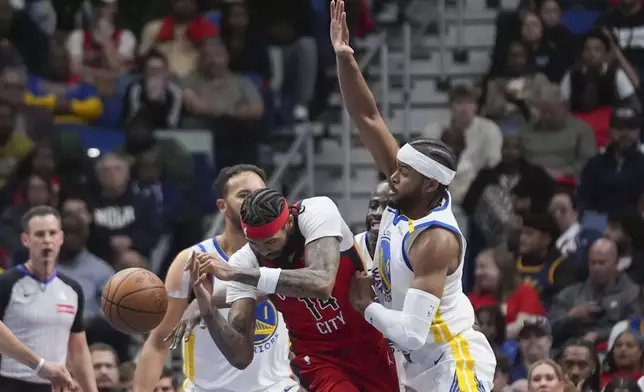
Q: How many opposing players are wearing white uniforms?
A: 3